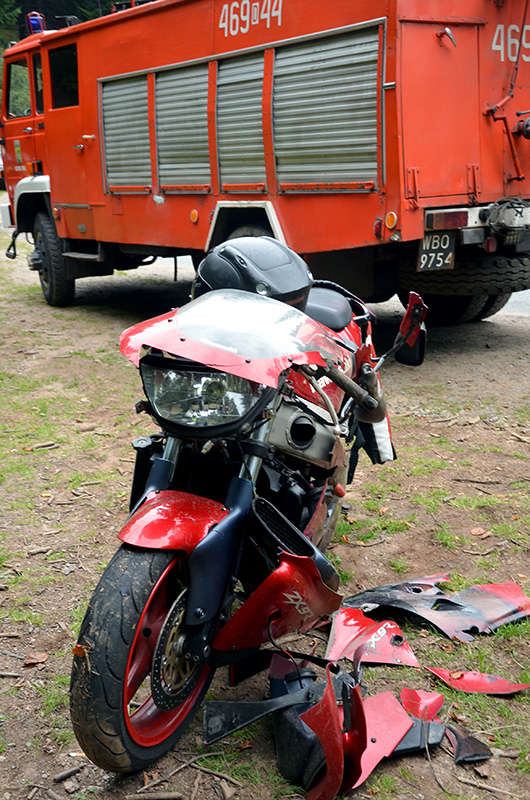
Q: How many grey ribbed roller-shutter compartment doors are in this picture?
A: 4